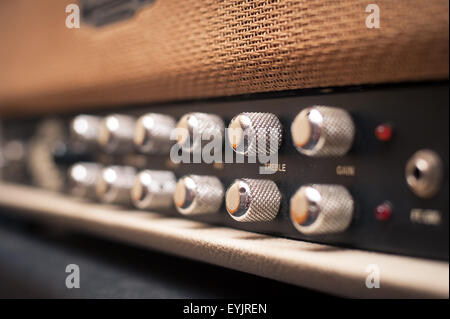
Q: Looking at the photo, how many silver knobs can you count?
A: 12